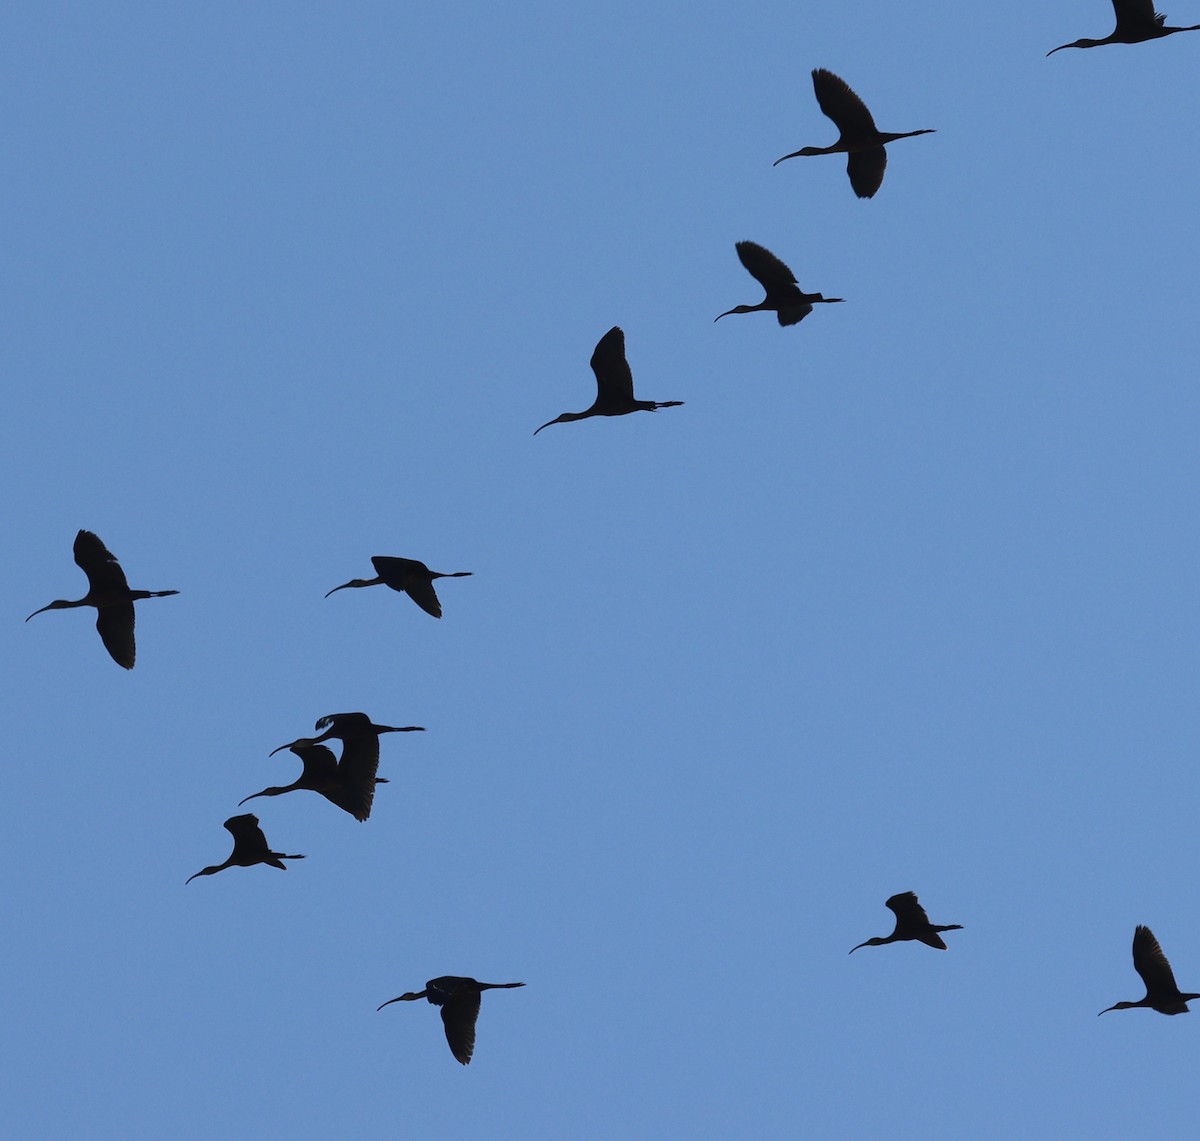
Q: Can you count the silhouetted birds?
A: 12